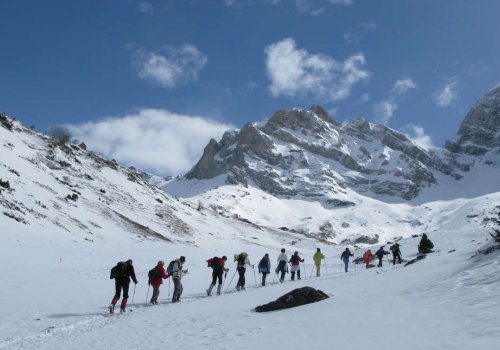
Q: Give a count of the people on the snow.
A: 13